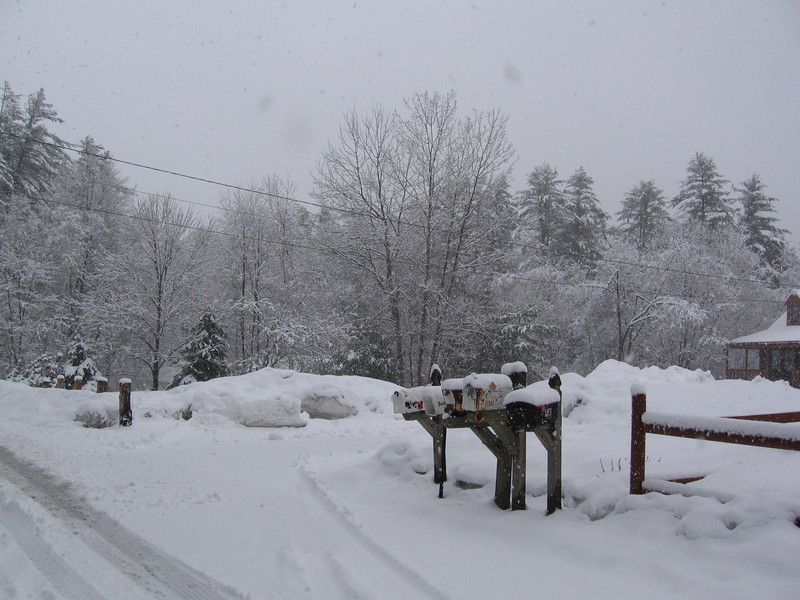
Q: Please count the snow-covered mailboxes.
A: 5